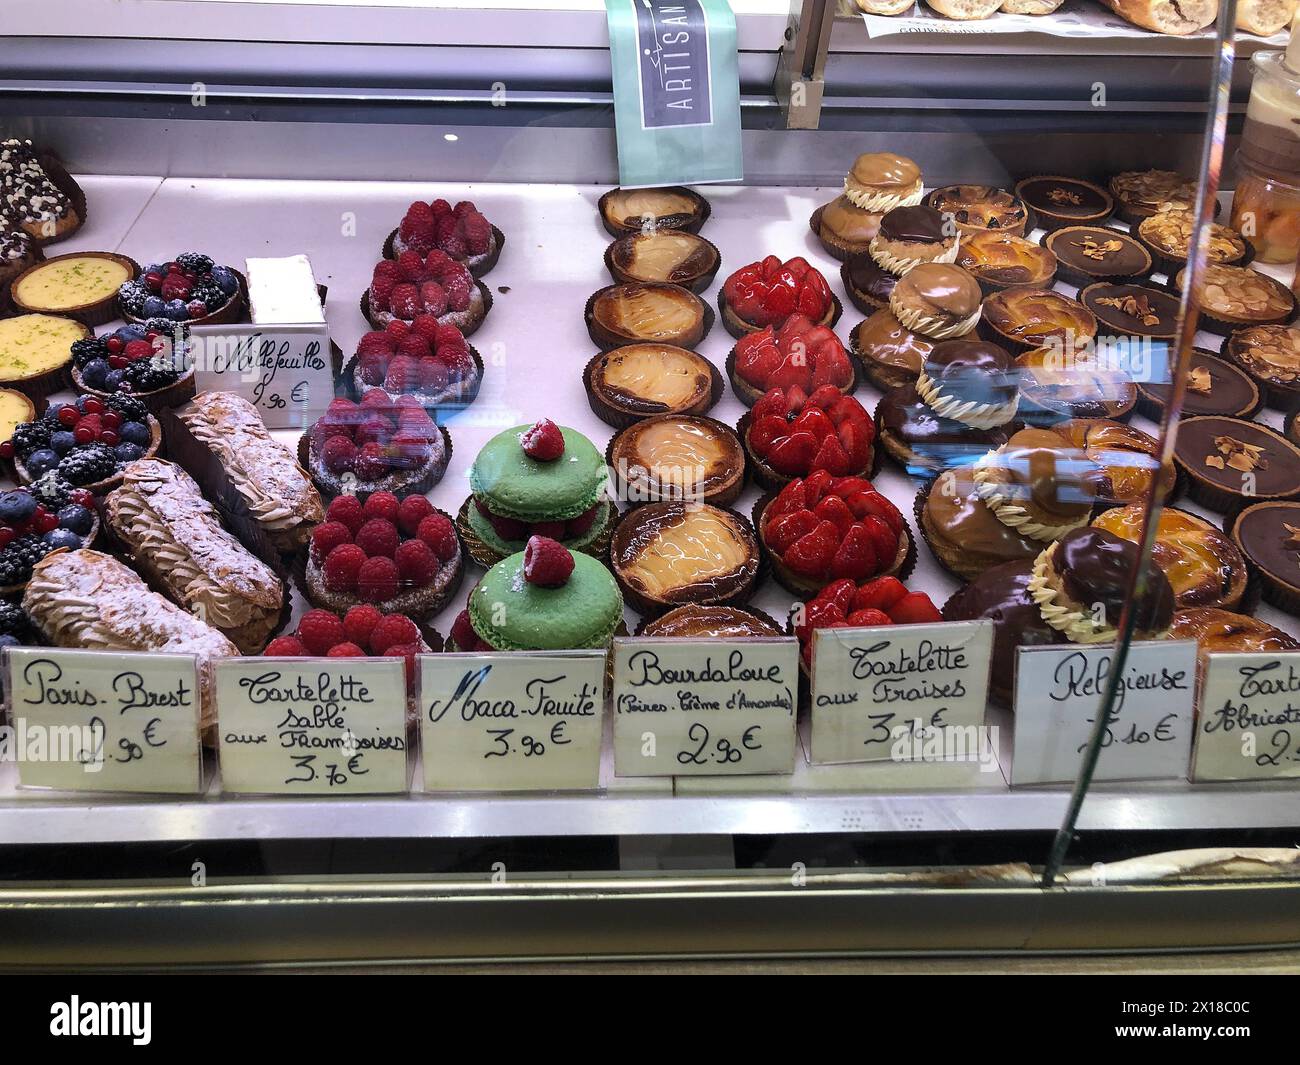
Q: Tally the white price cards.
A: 8